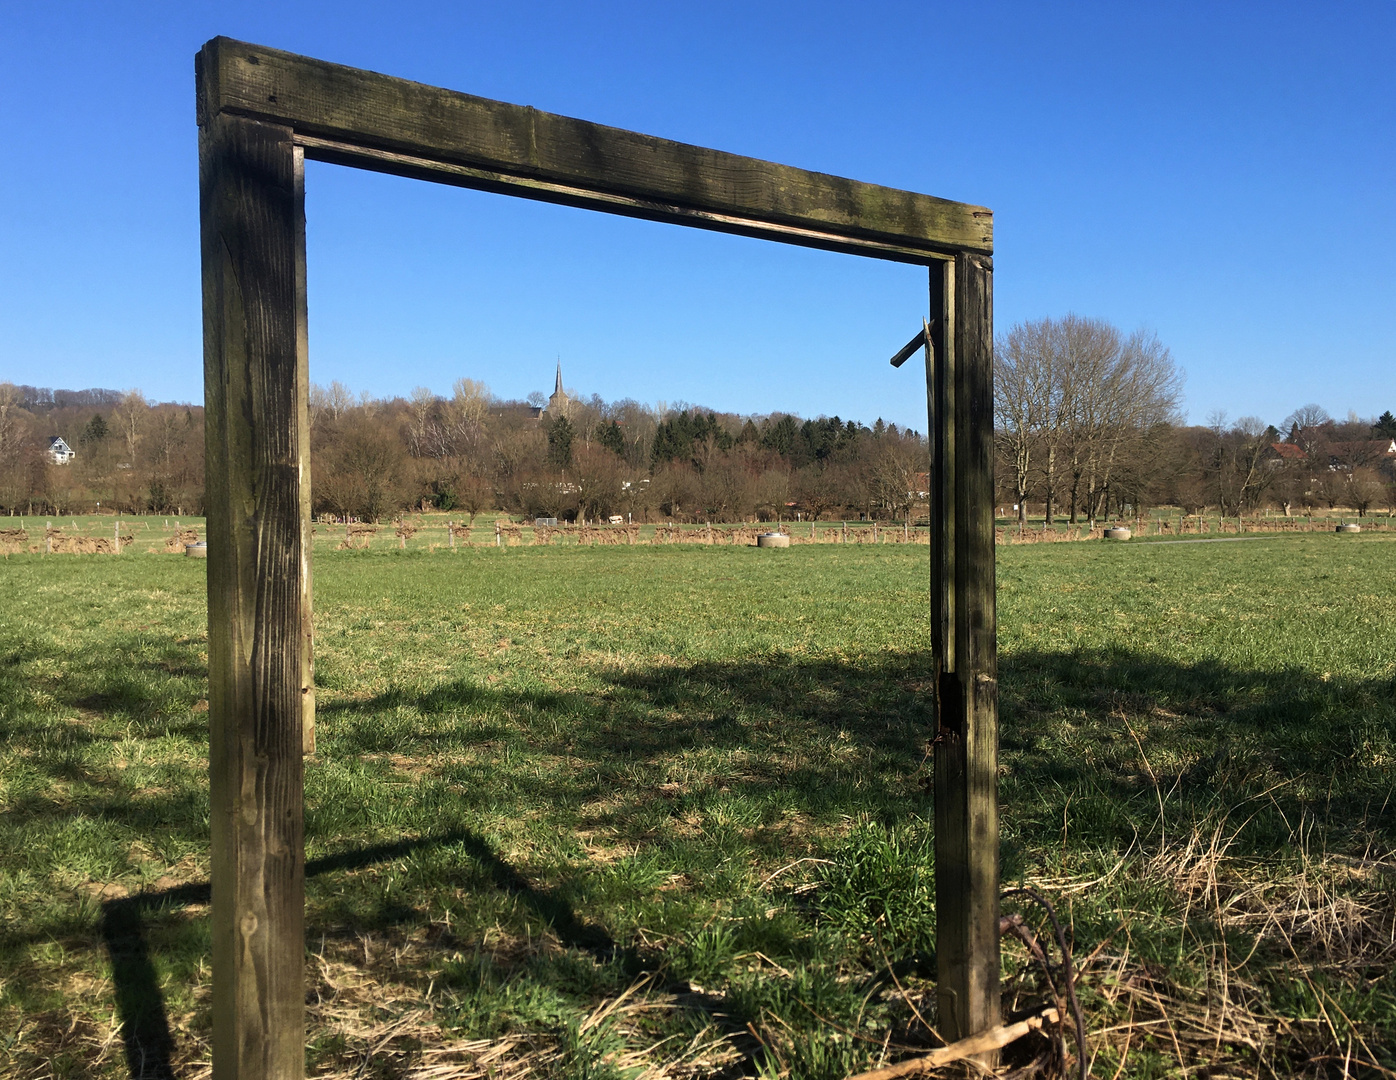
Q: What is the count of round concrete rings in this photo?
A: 4